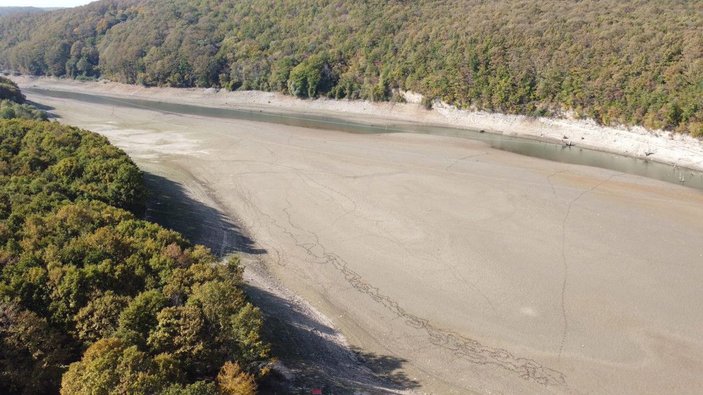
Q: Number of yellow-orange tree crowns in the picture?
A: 1